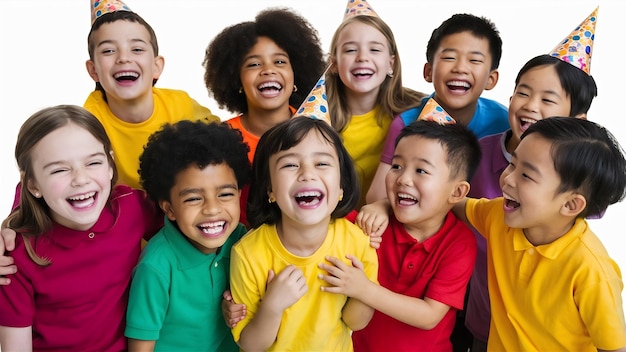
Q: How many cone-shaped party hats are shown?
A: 5